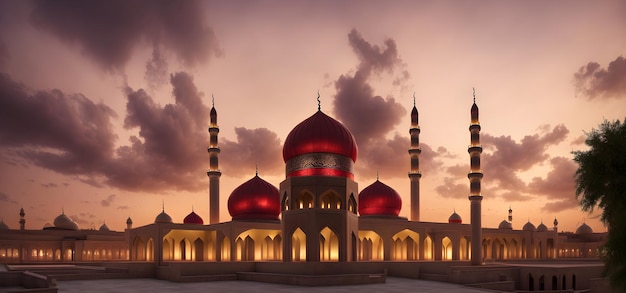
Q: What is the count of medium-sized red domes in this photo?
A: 2